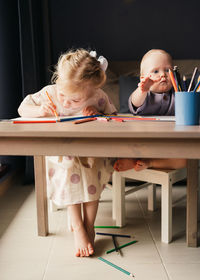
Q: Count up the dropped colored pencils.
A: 5